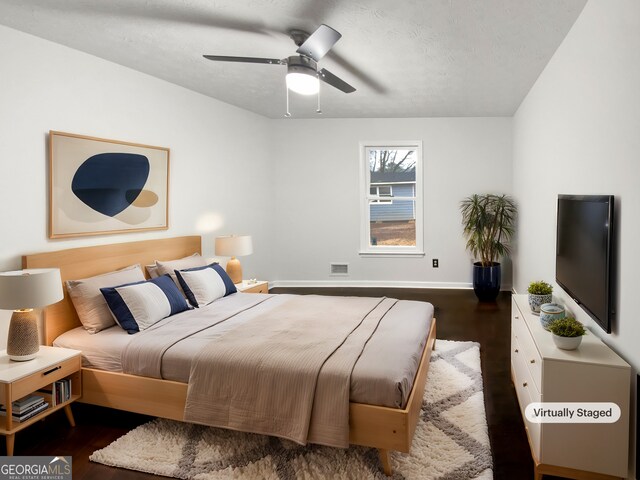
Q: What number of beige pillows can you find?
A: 3